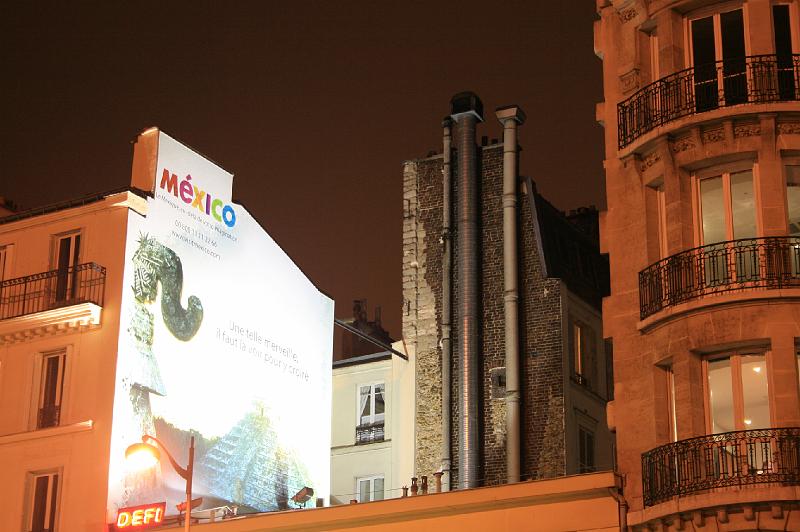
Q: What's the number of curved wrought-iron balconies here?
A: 3